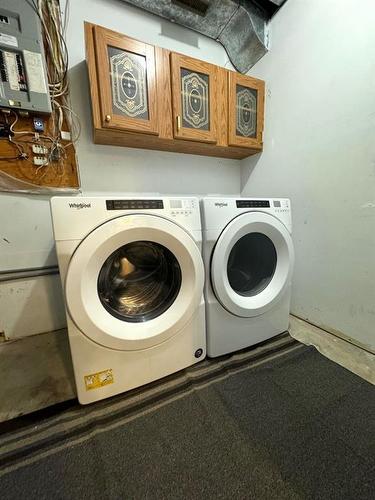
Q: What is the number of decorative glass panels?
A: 3